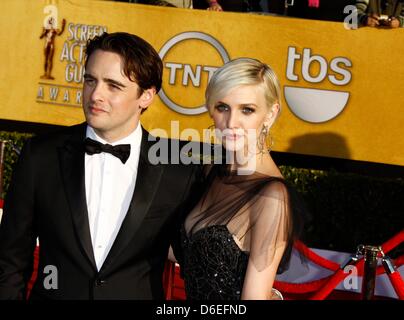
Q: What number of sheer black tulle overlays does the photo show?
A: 1